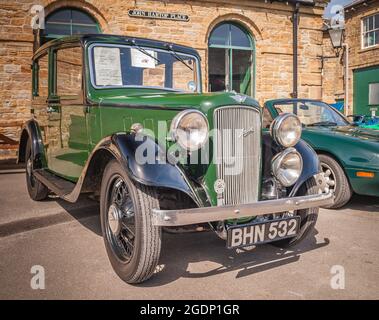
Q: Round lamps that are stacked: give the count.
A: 2